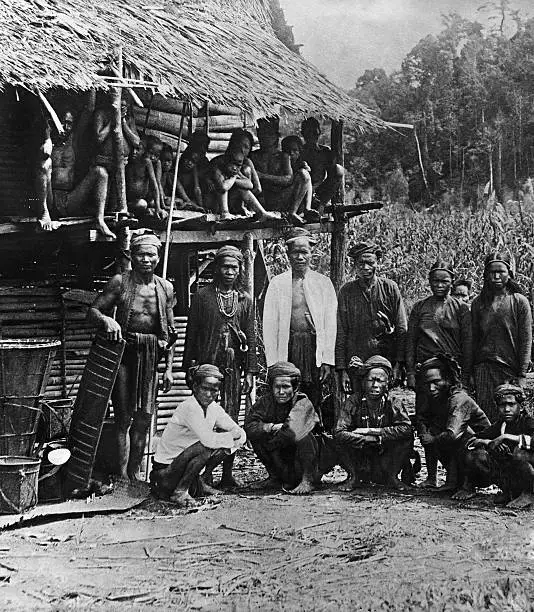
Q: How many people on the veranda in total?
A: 12